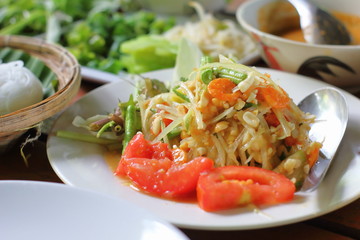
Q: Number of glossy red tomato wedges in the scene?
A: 3